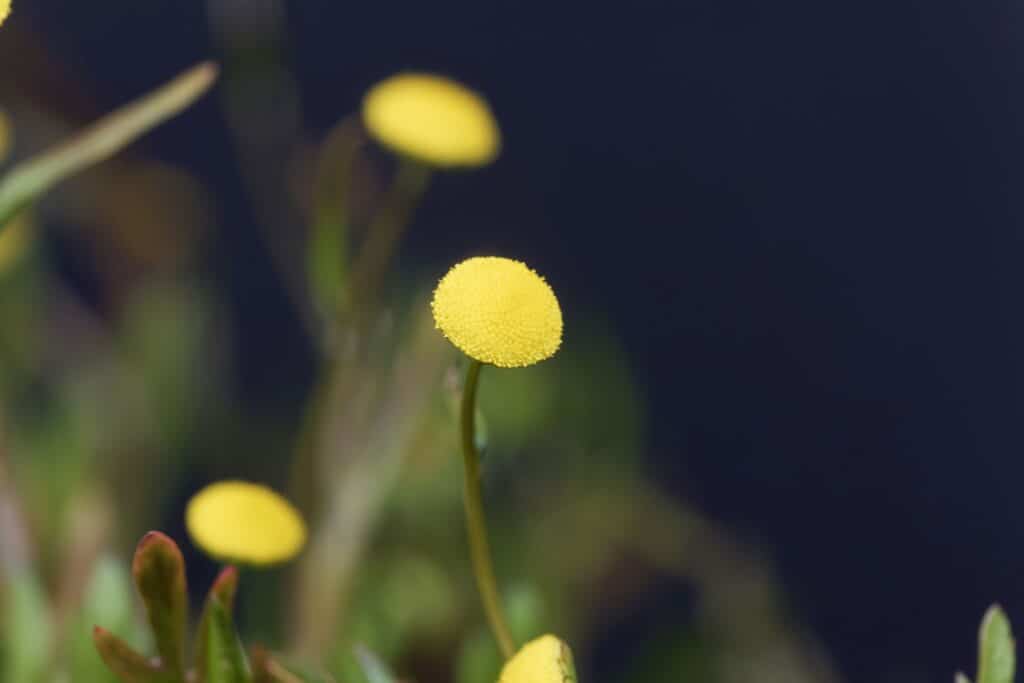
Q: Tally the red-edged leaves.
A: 3